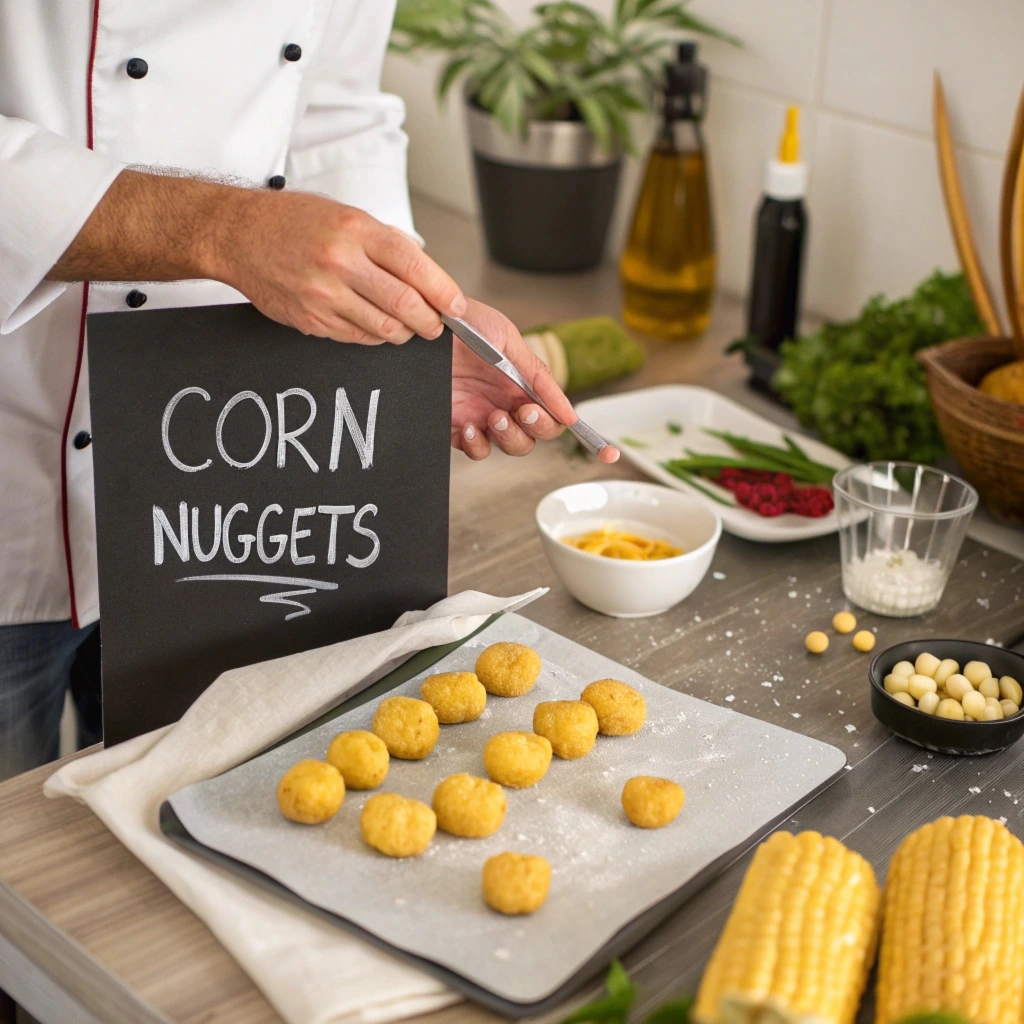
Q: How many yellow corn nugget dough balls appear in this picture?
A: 12